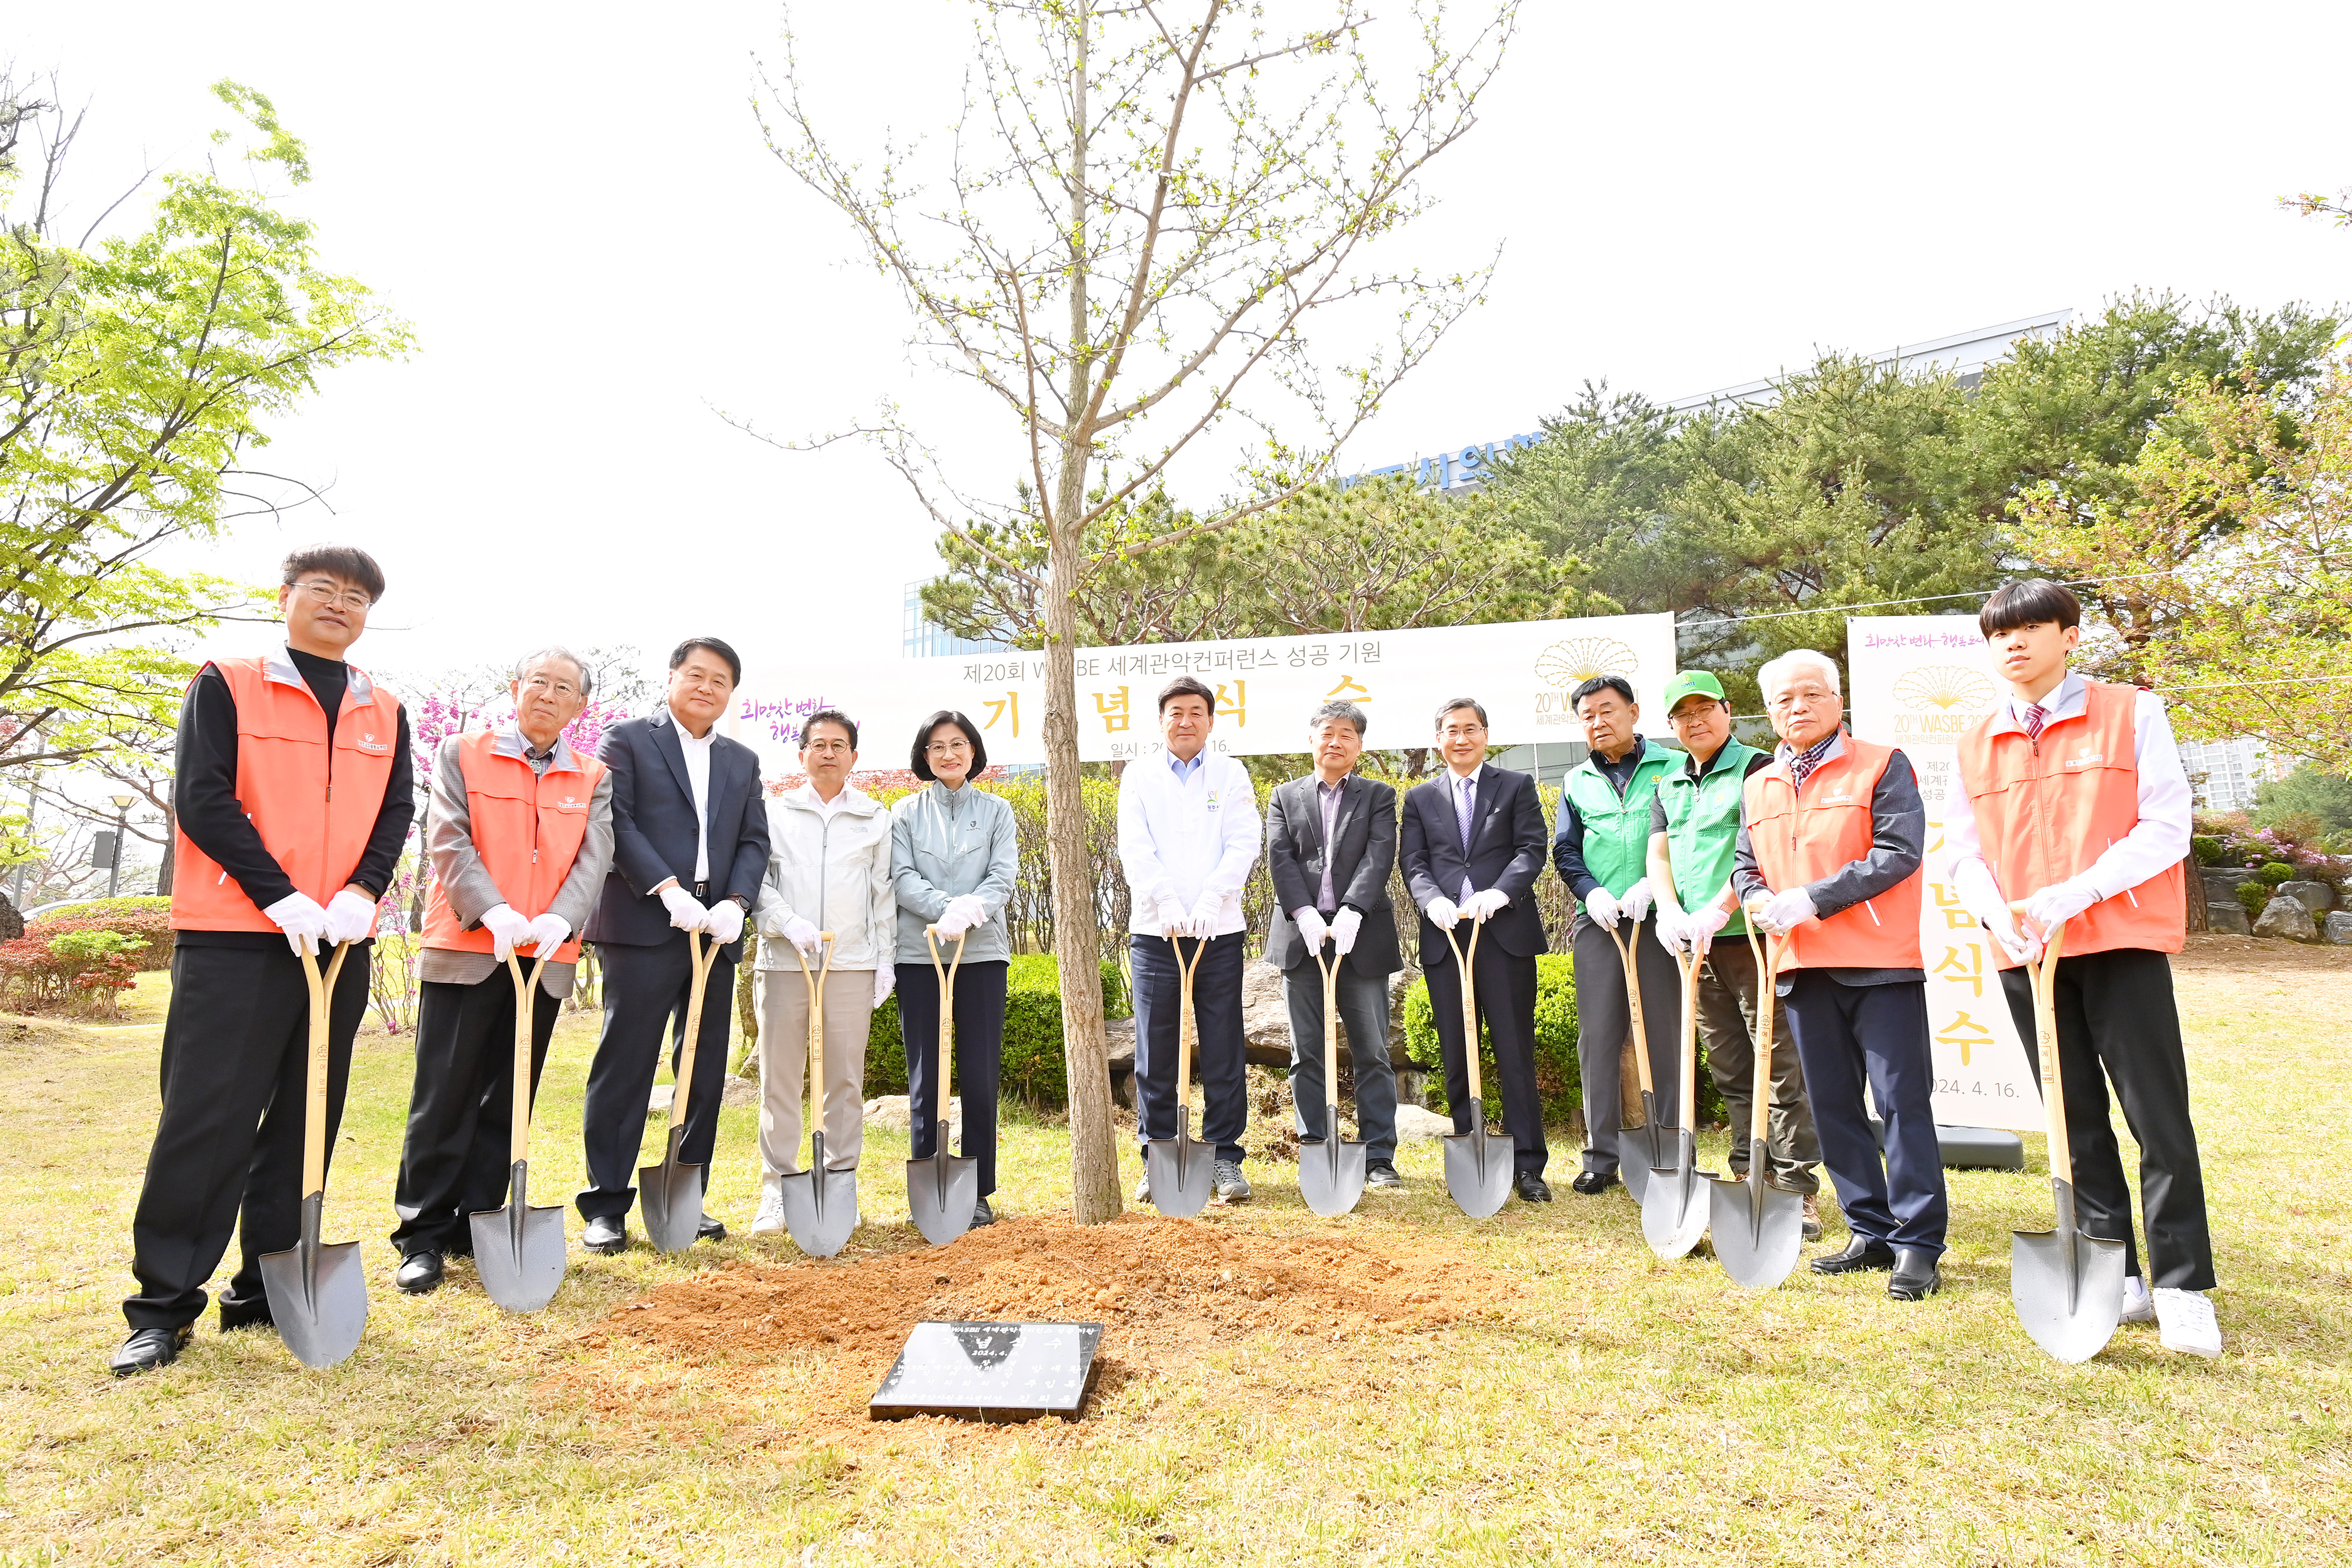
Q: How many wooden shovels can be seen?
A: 12